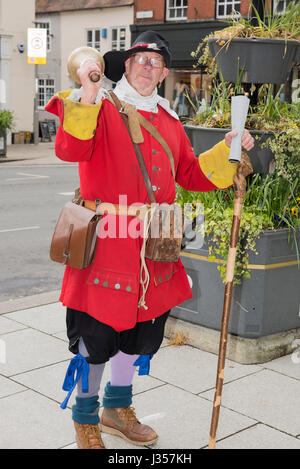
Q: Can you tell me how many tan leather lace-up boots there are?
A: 2